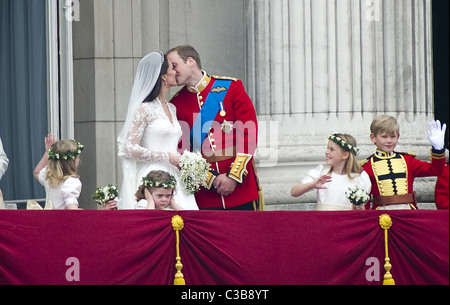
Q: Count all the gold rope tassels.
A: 2